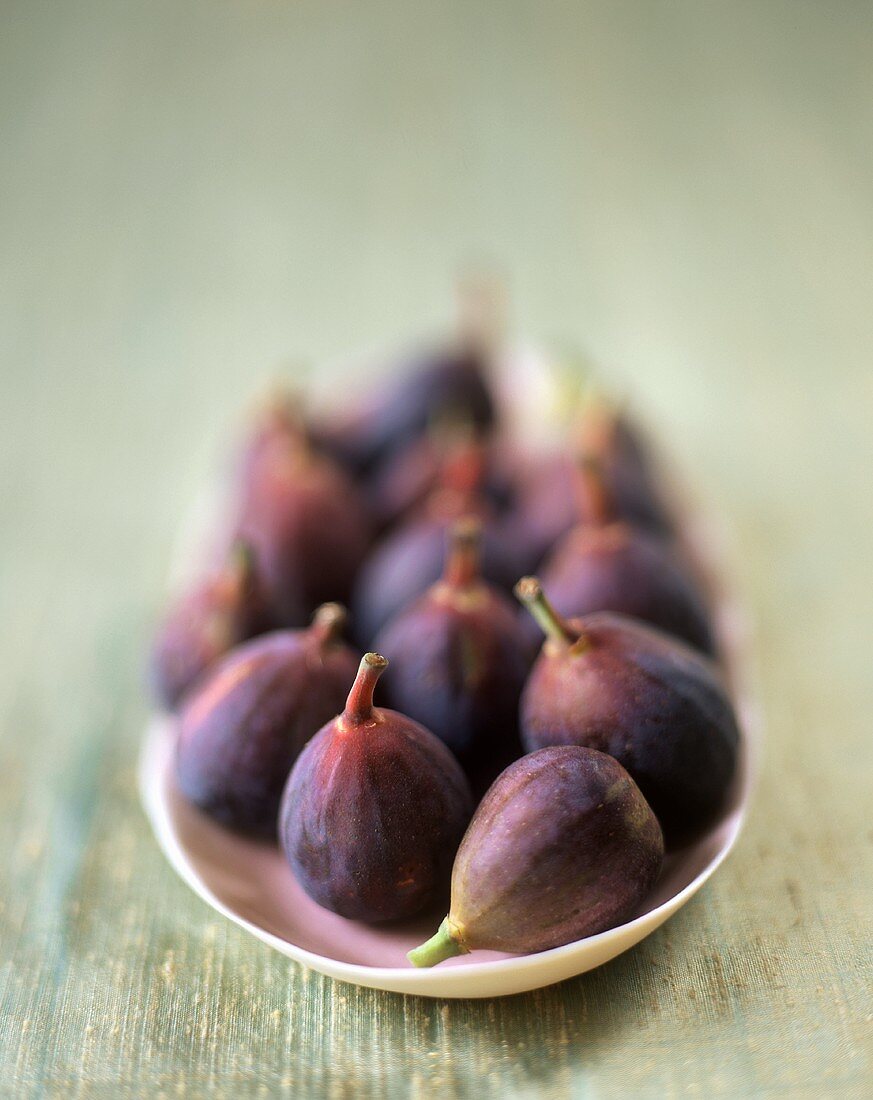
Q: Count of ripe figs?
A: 12